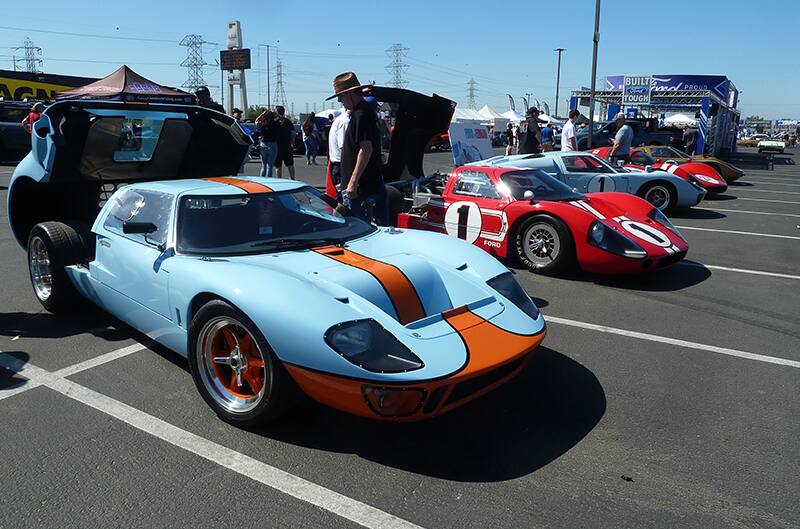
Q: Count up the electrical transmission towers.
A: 5